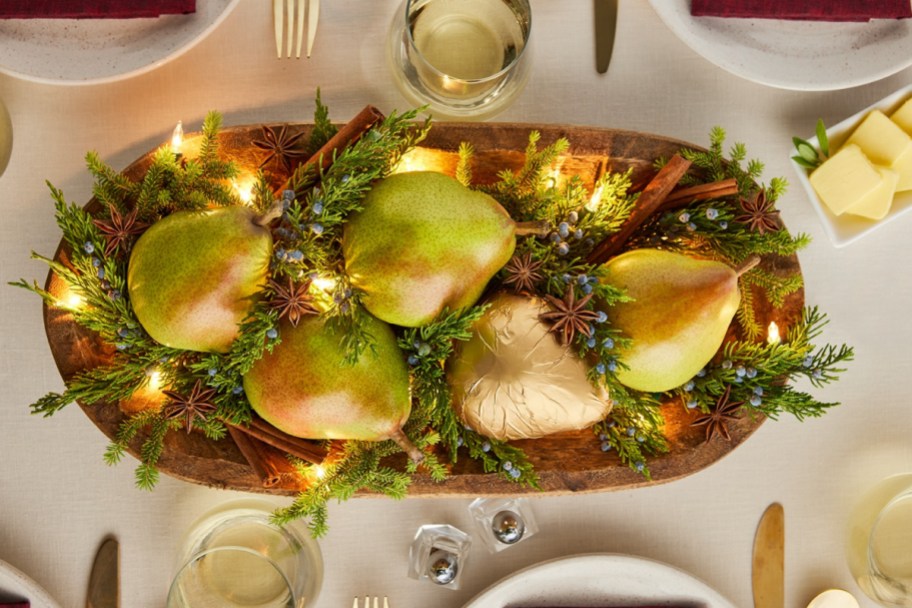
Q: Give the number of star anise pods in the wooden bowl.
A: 8